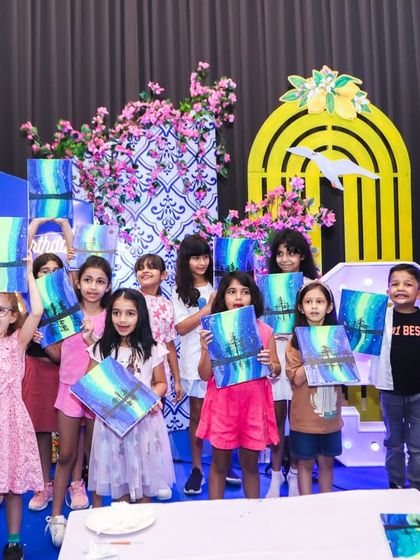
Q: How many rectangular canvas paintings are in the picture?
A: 11